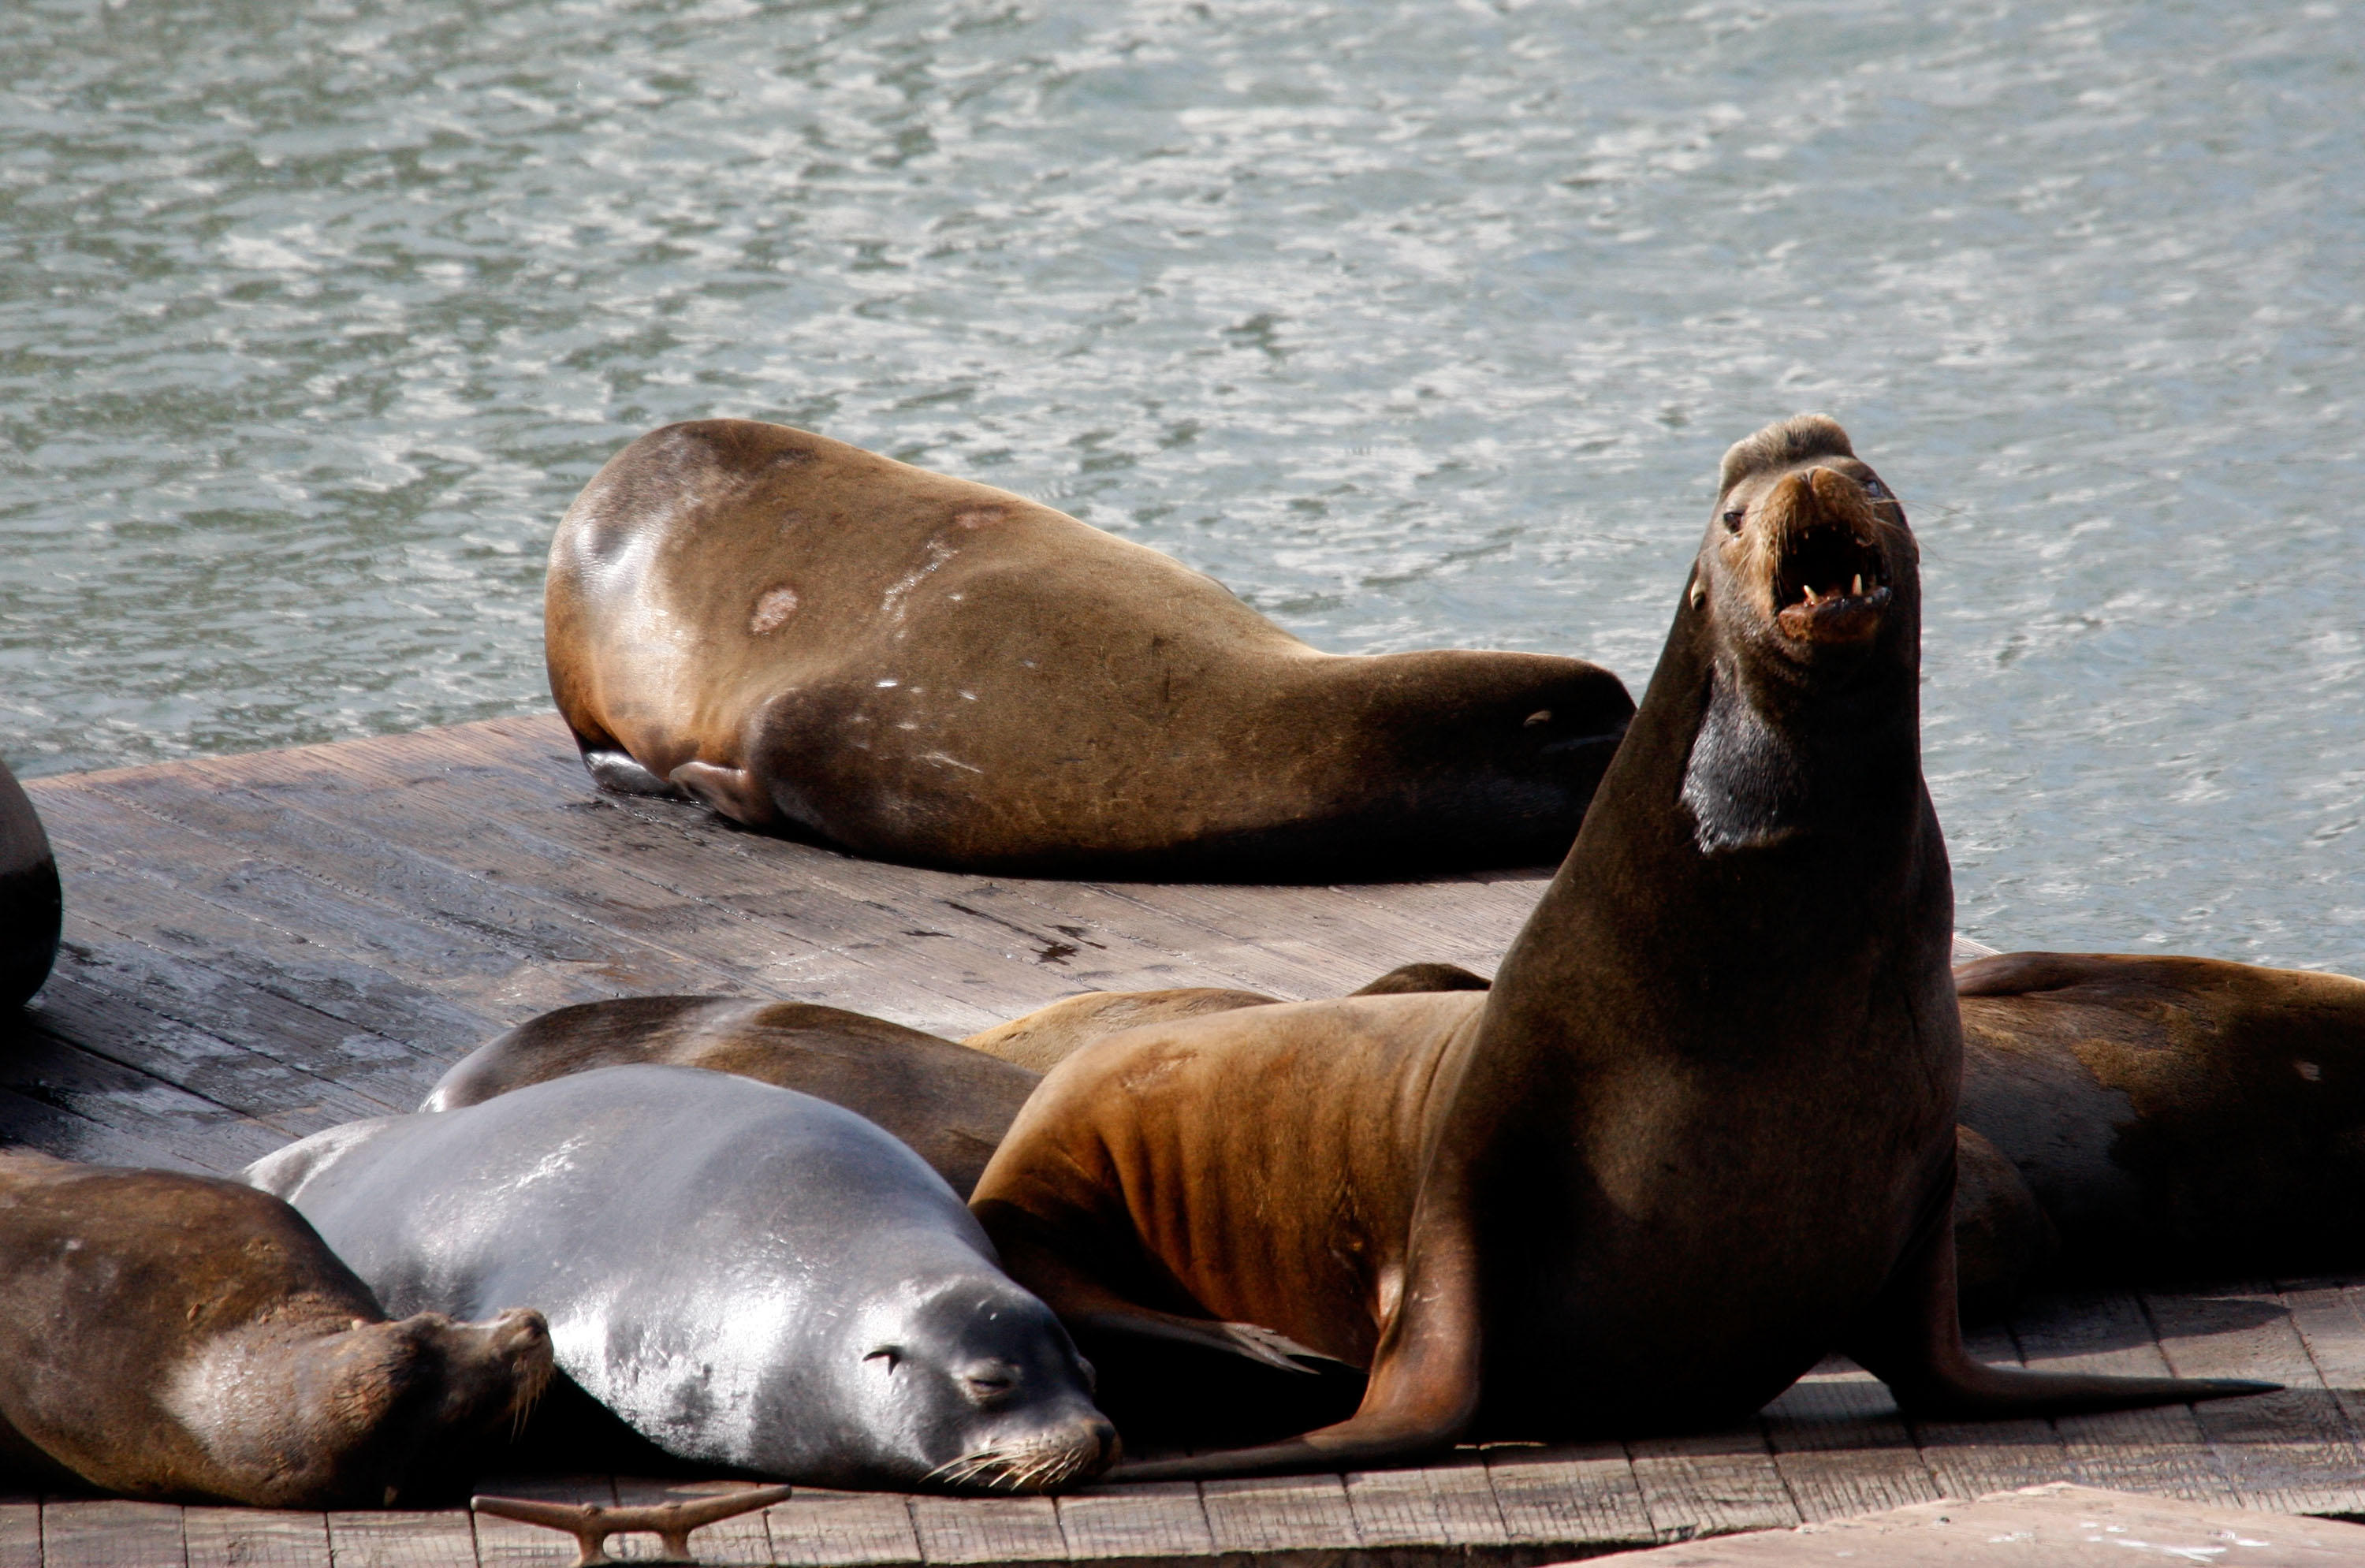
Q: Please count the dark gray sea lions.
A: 1